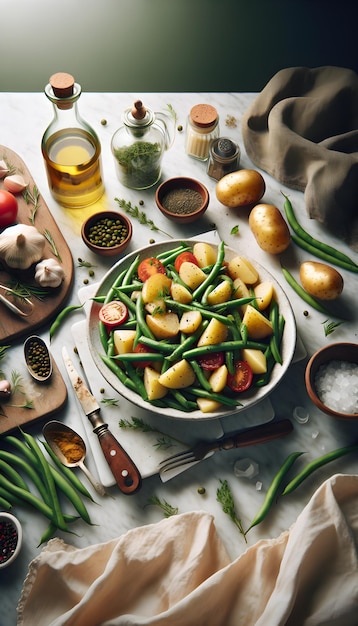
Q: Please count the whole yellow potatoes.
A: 3